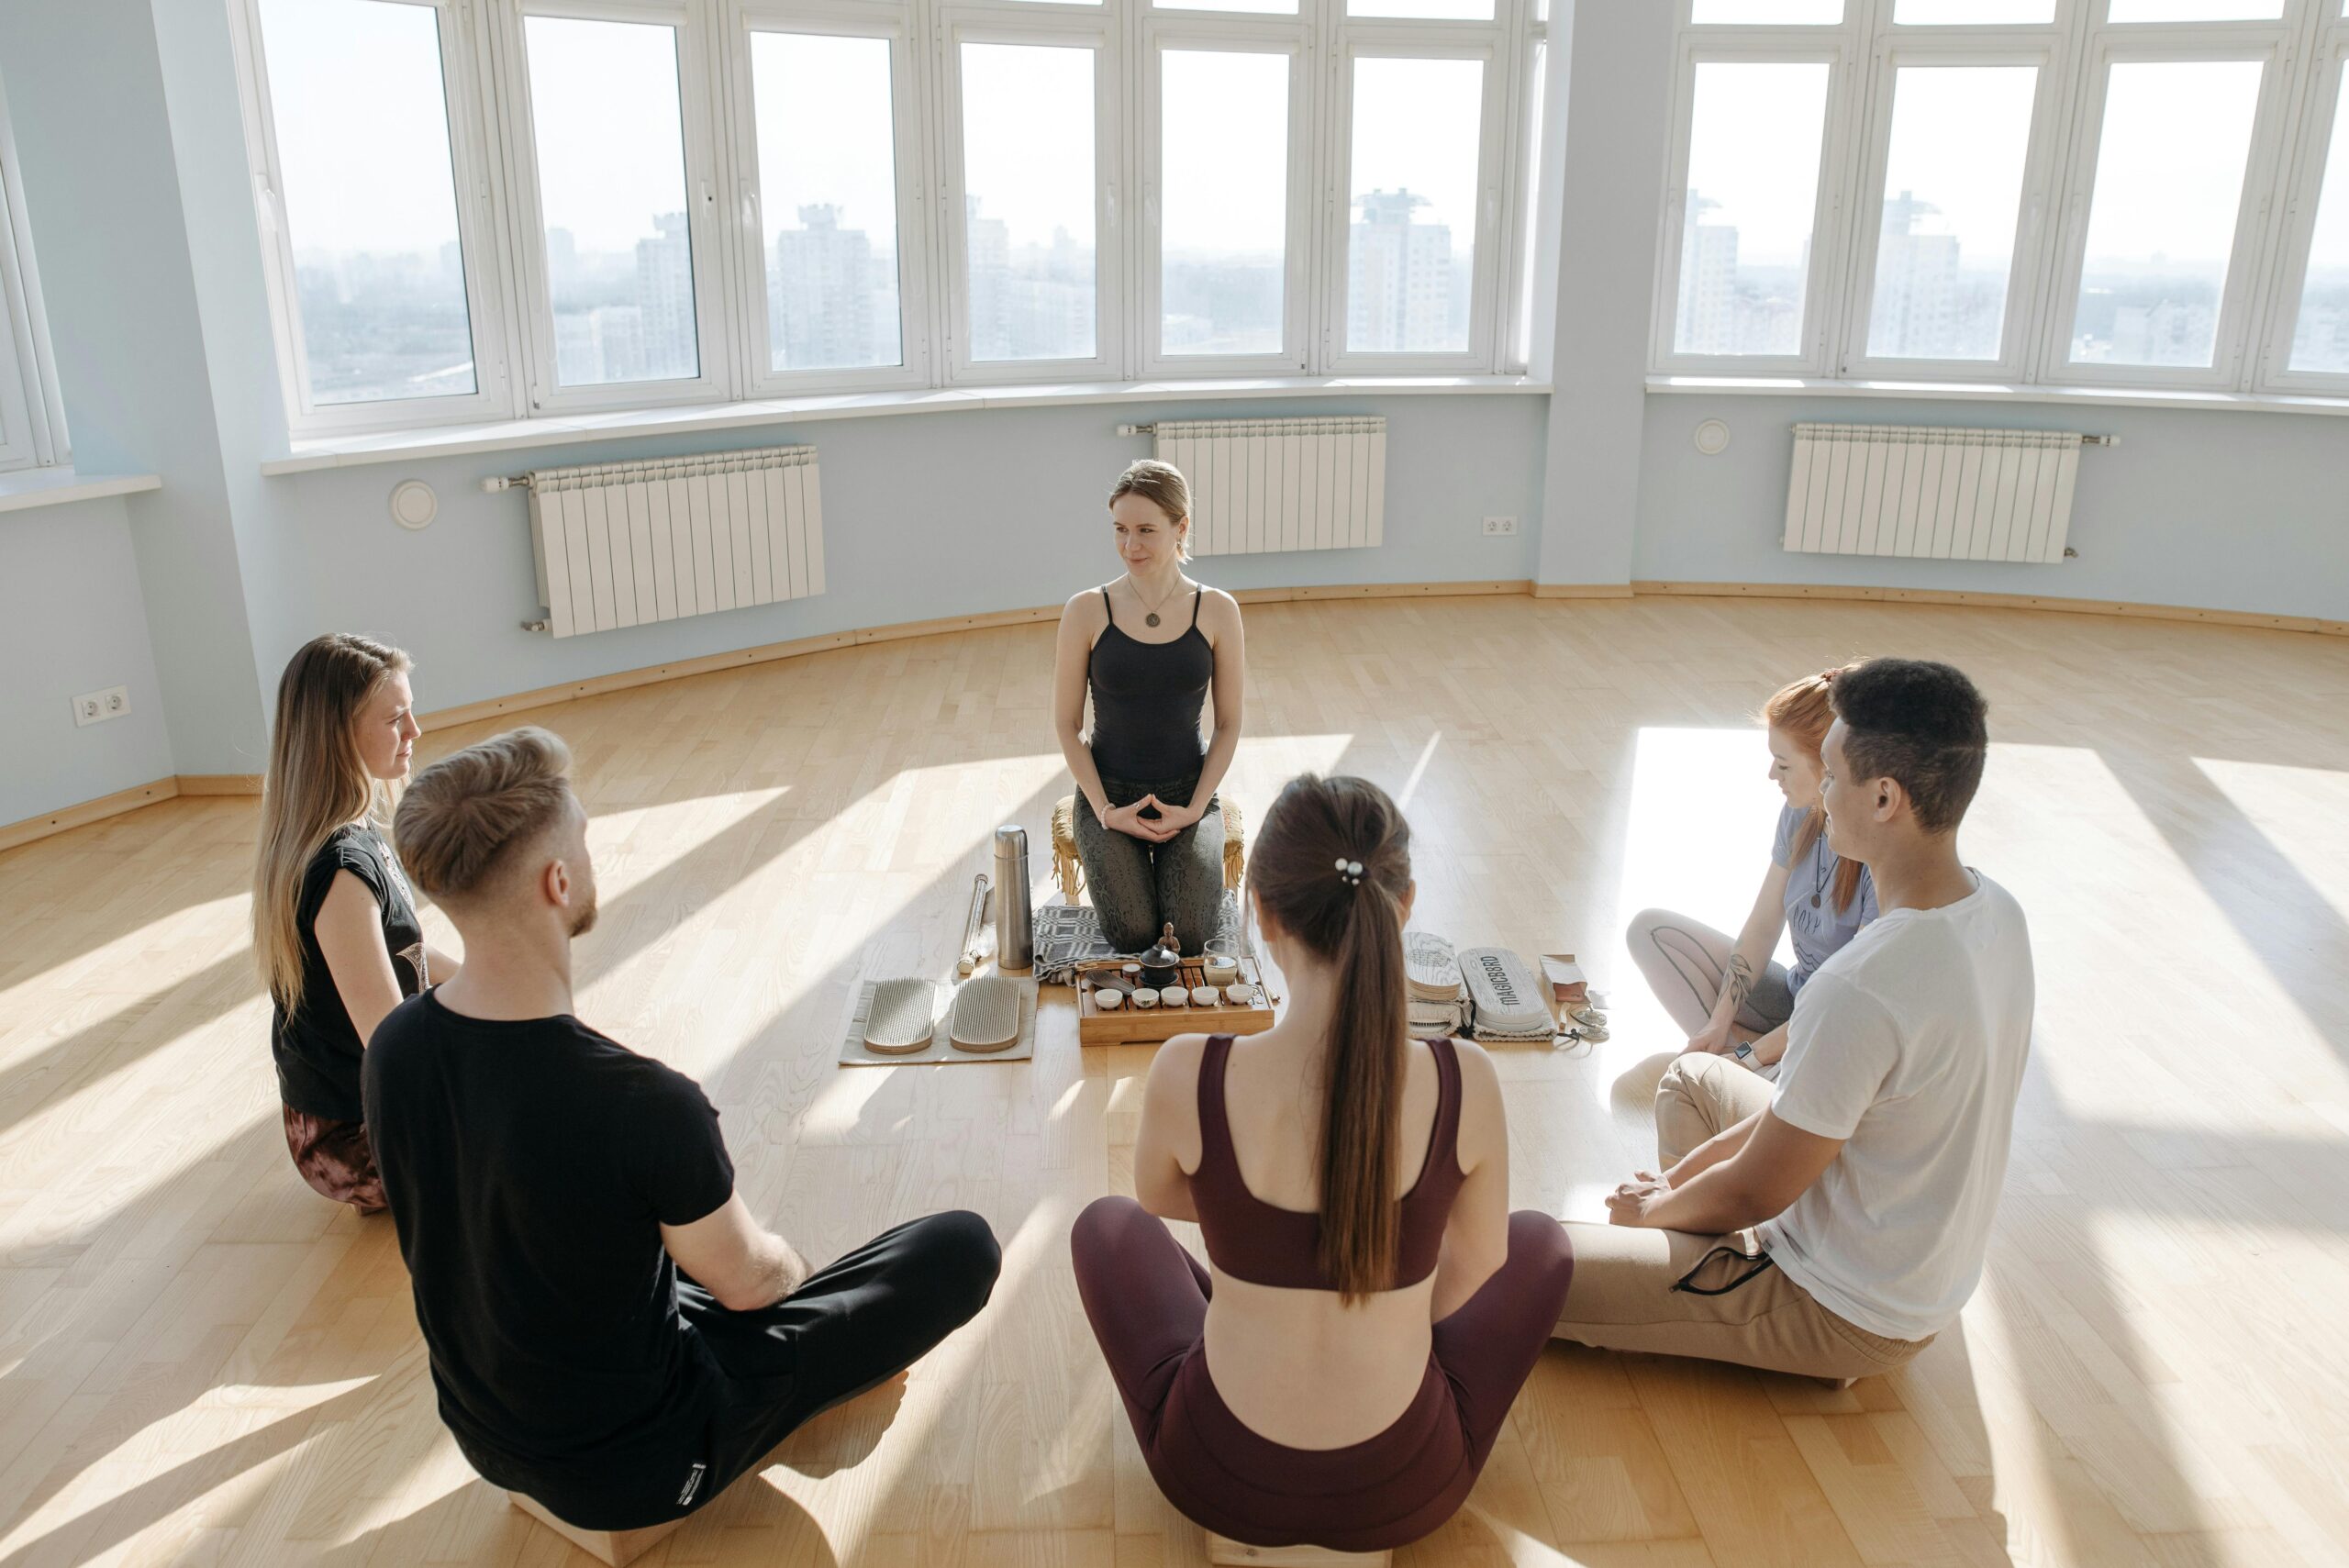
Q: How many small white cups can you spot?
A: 5